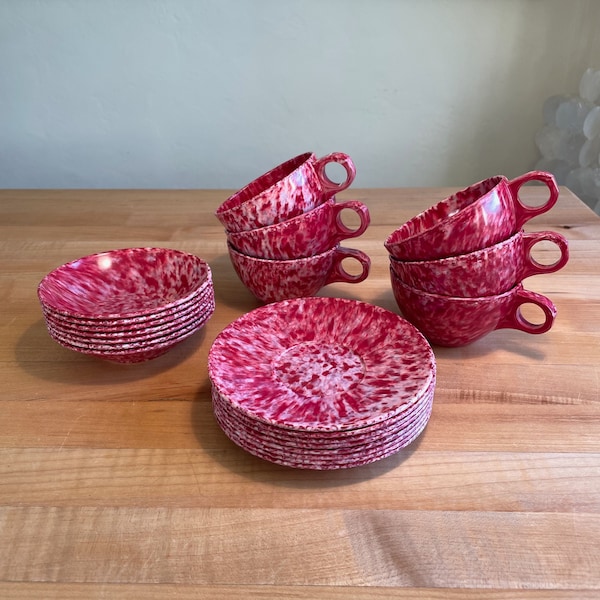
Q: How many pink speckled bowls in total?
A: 7